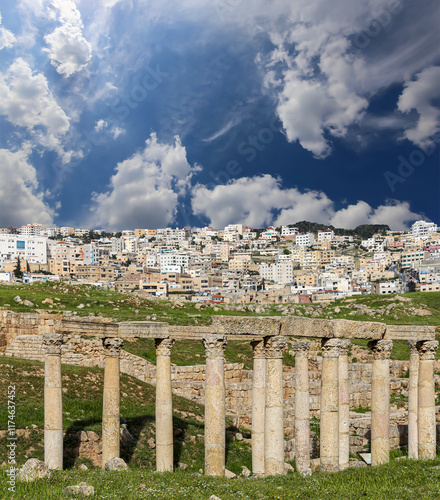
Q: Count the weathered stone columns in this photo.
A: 12